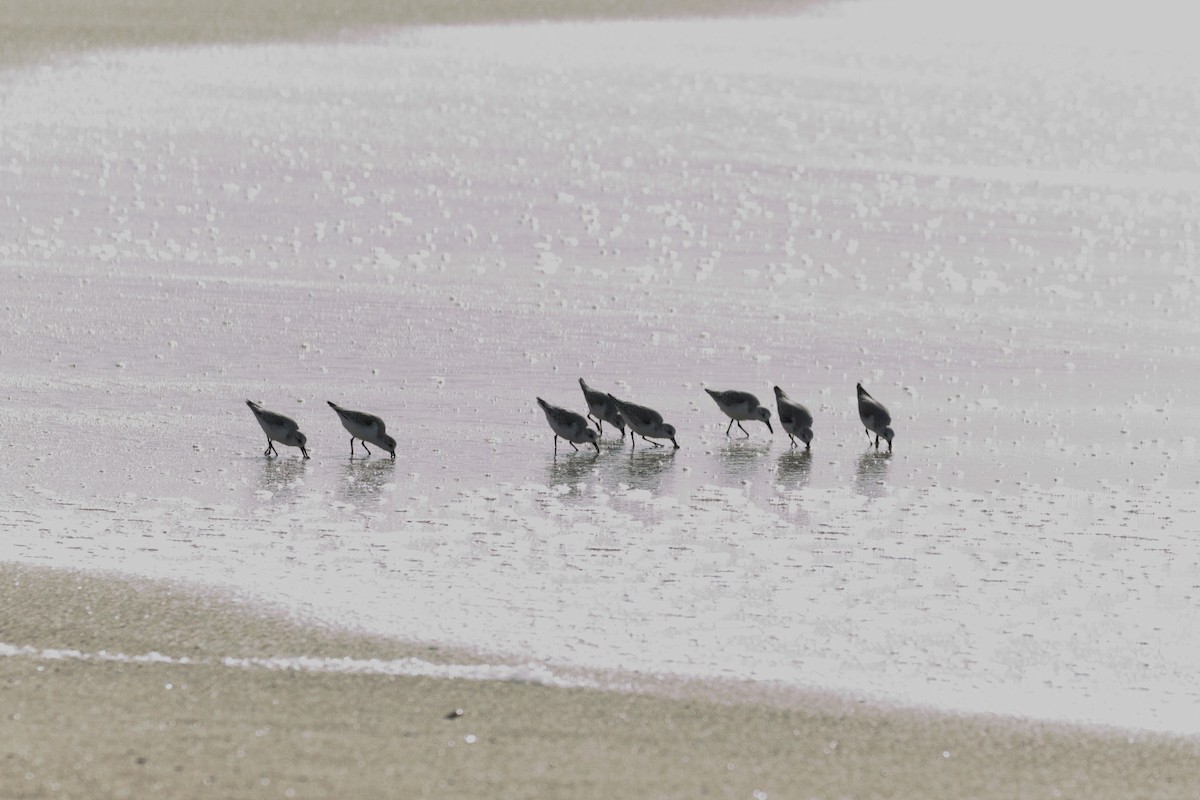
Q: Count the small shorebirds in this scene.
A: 8